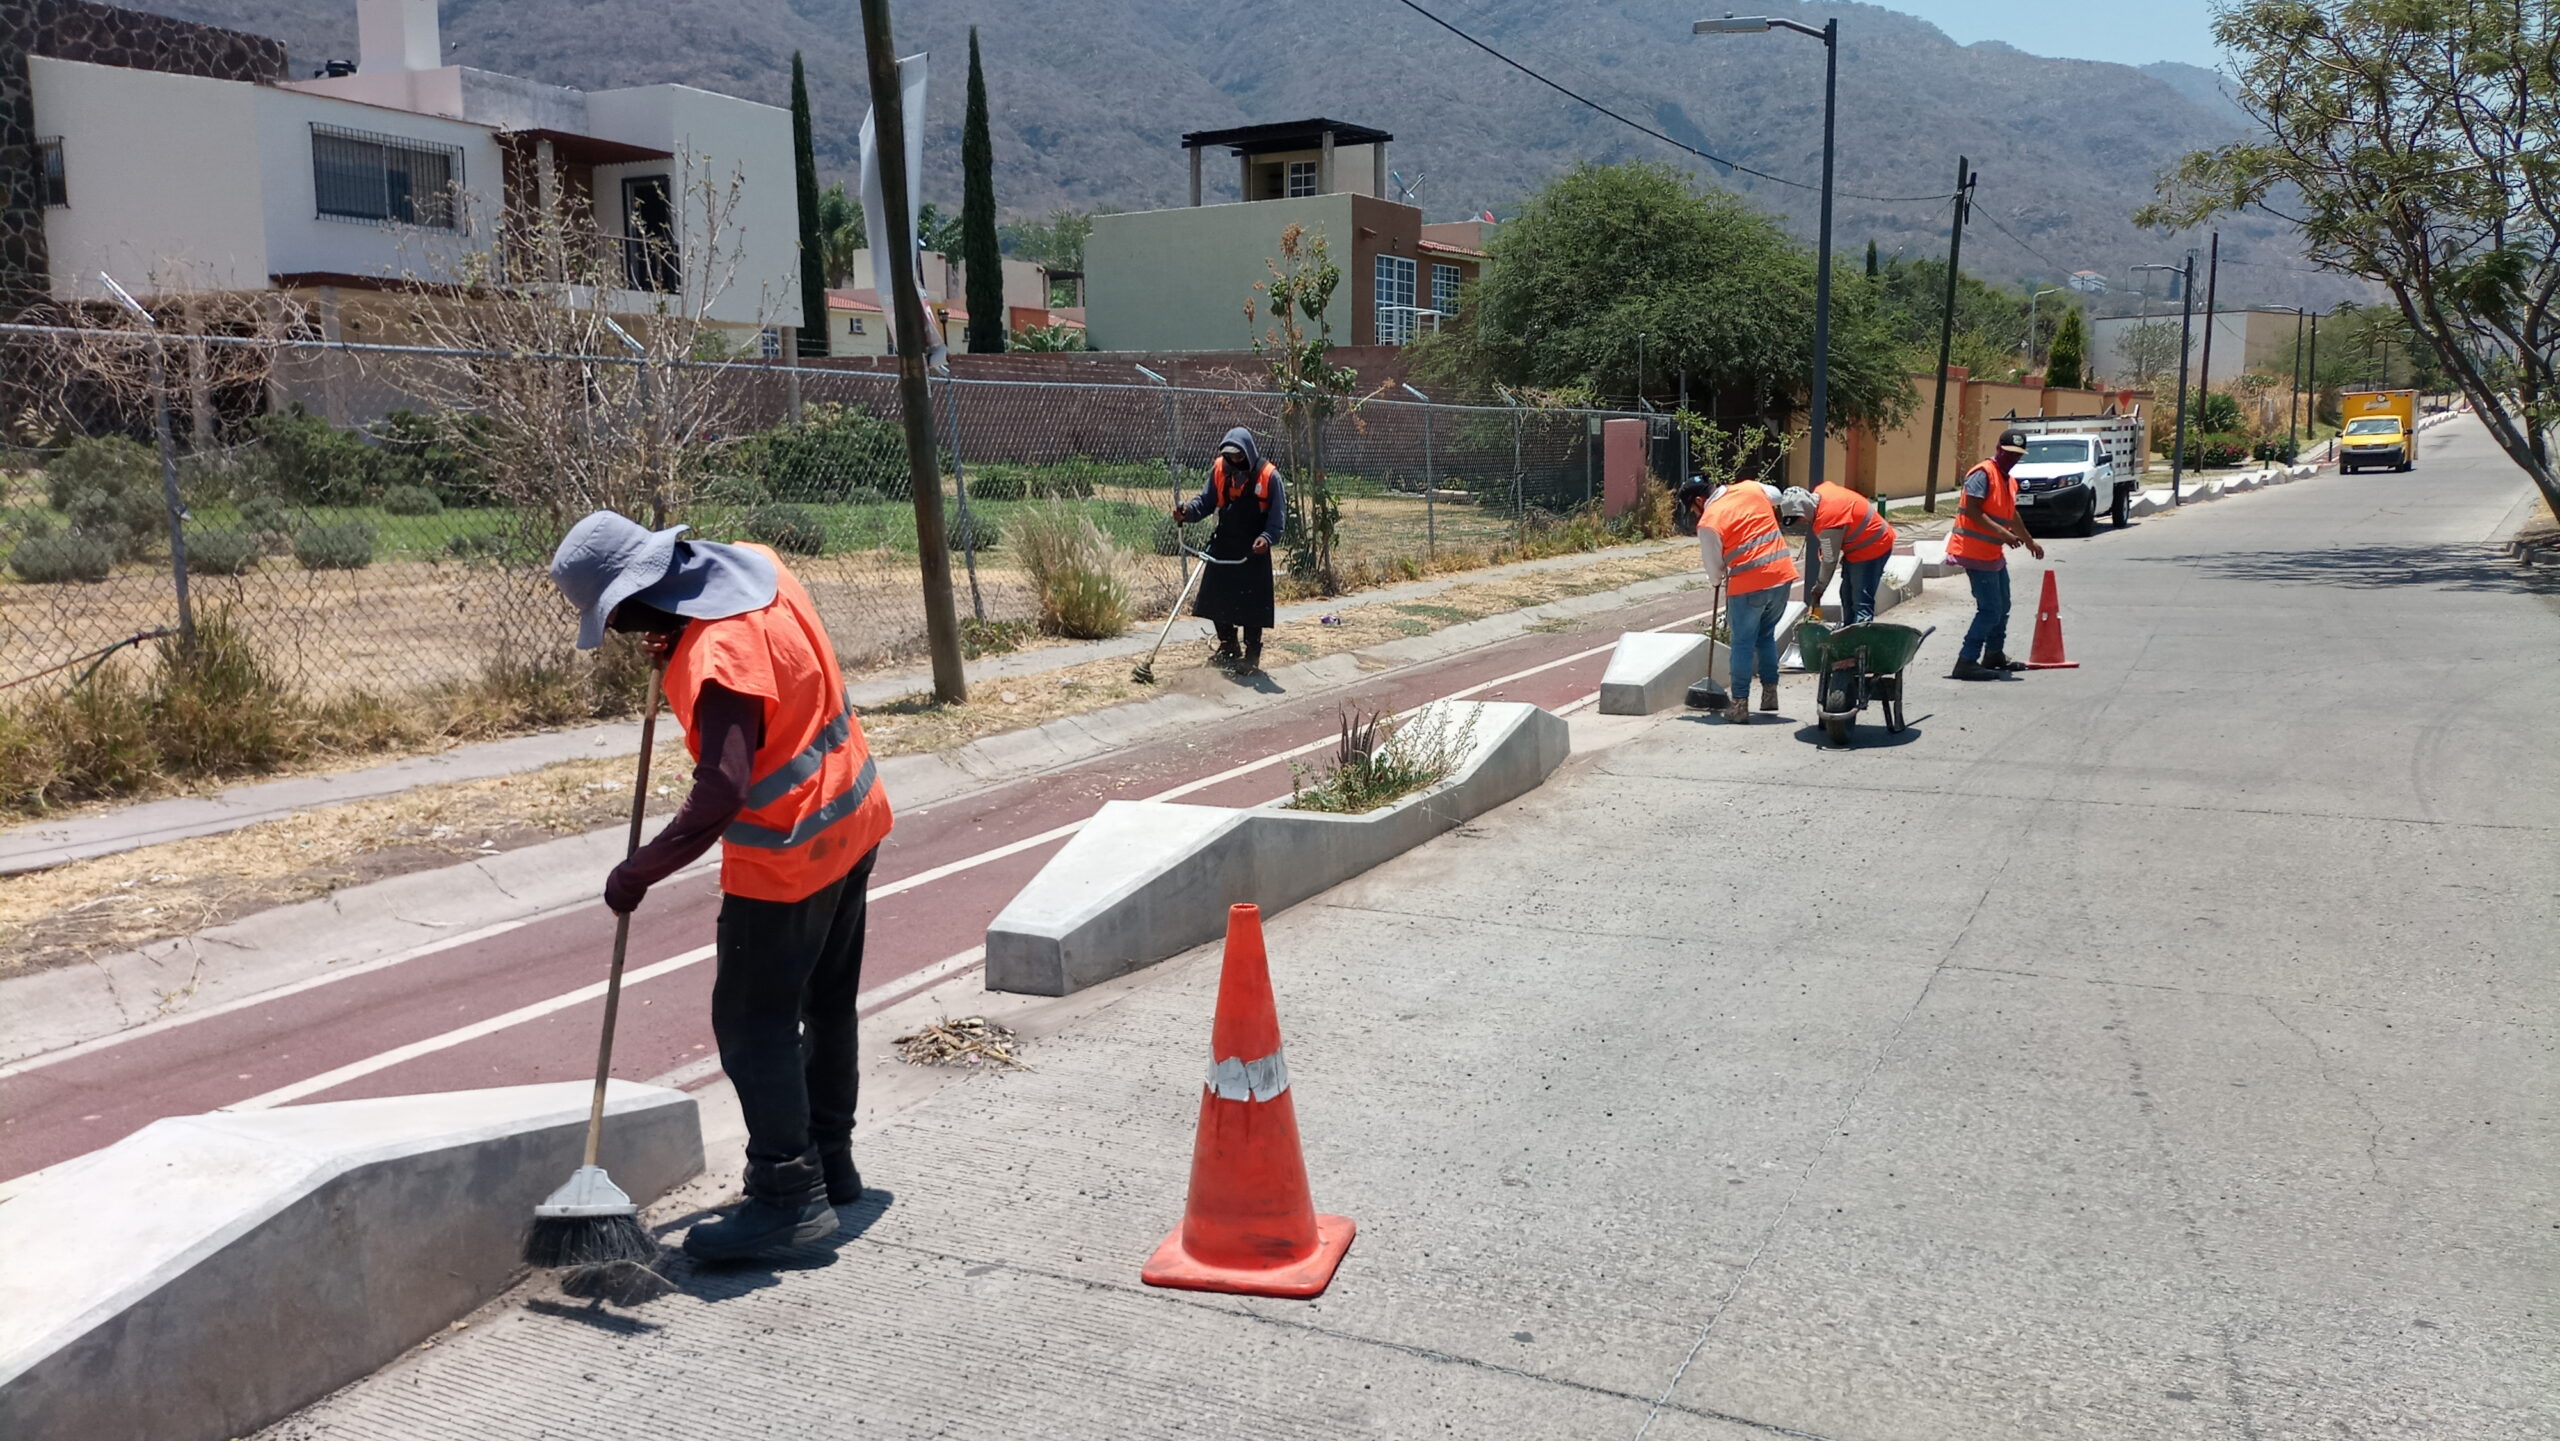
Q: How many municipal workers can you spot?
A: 5